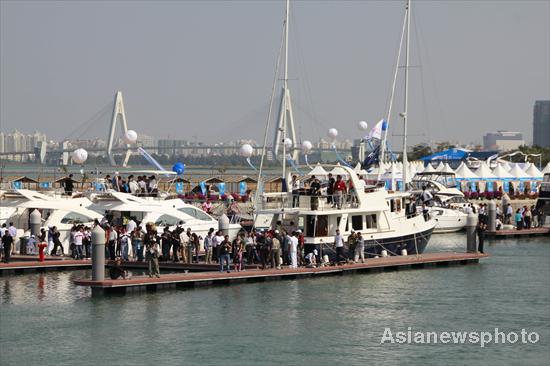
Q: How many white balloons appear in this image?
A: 7